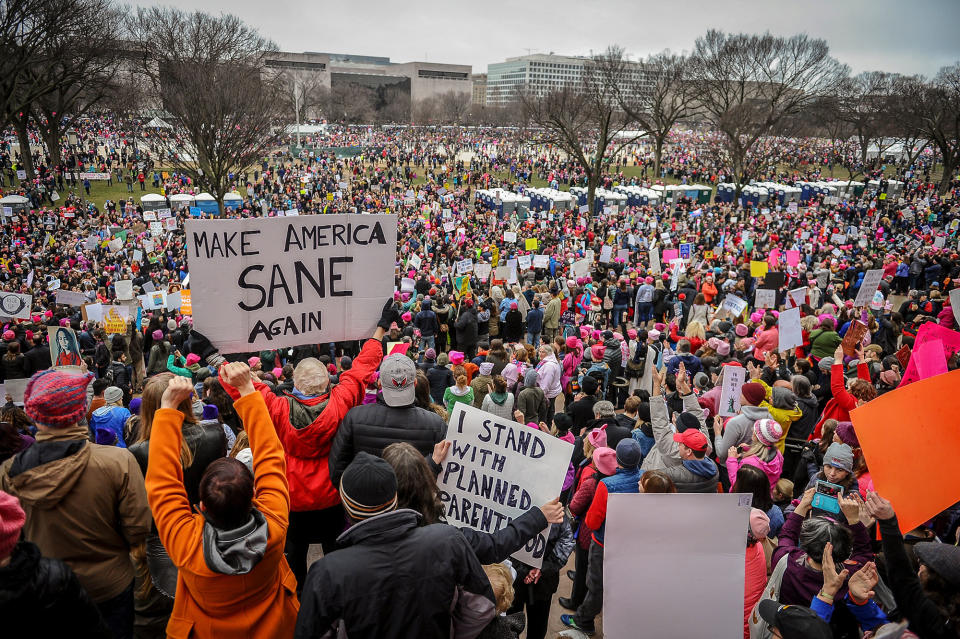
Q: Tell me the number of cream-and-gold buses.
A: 0